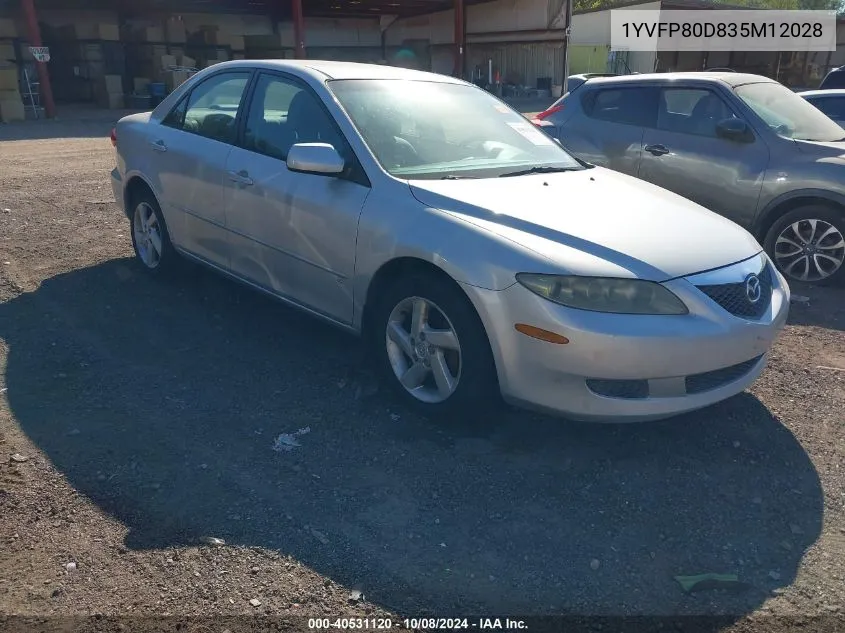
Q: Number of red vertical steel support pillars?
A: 3